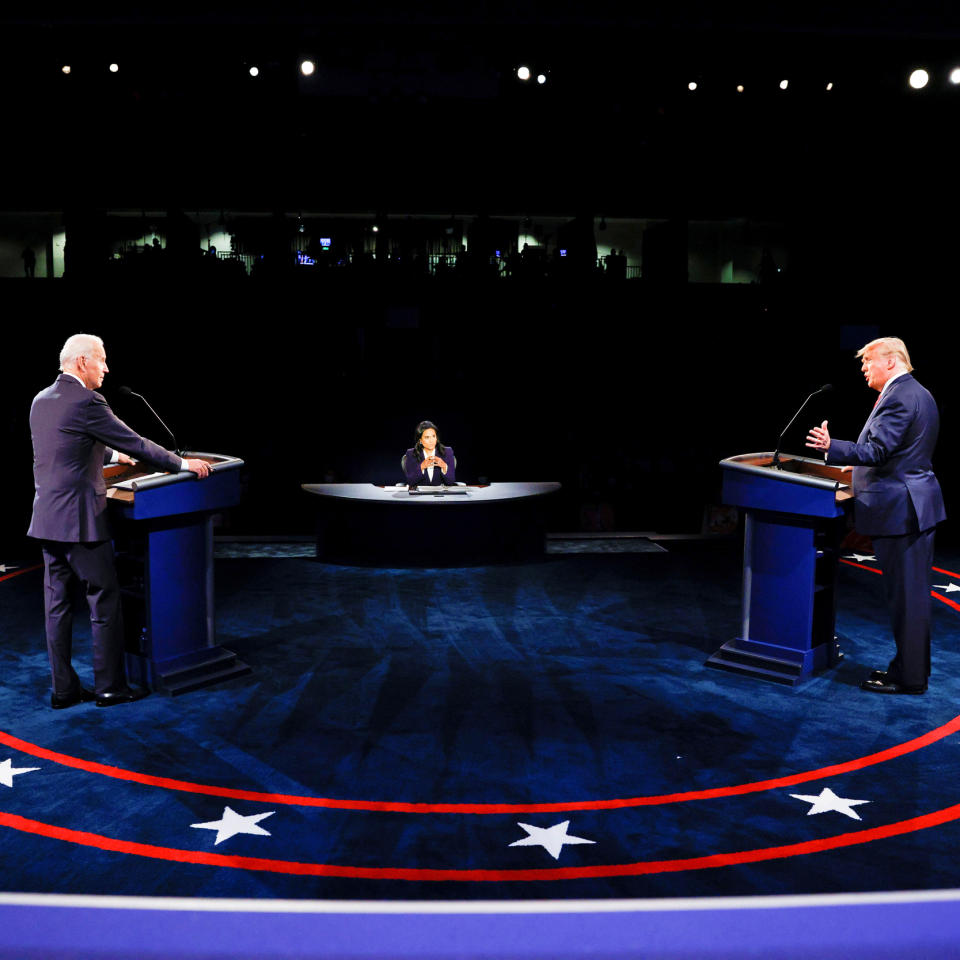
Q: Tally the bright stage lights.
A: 12